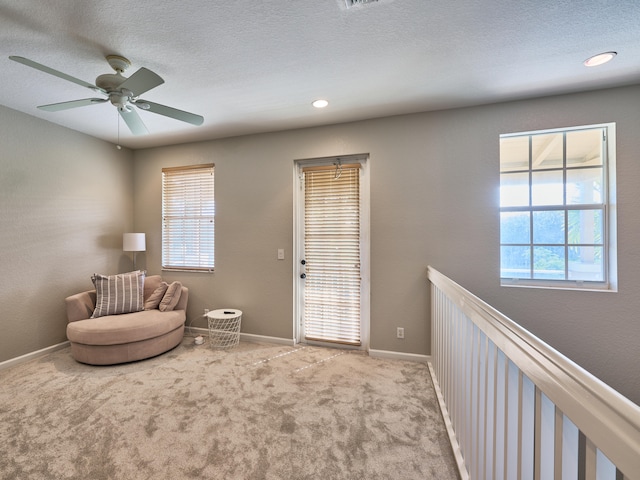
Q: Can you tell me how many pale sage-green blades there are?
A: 5